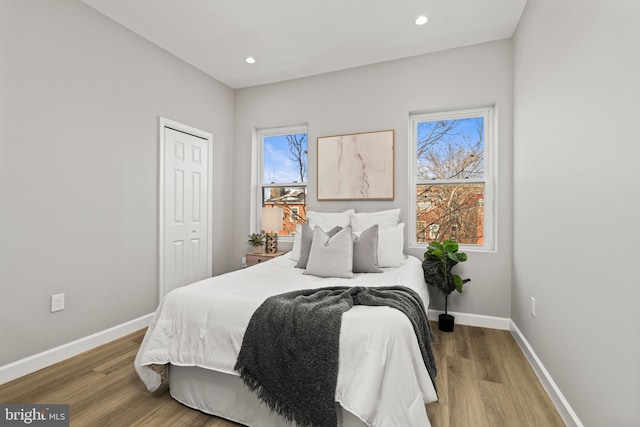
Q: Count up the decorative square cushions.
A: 3